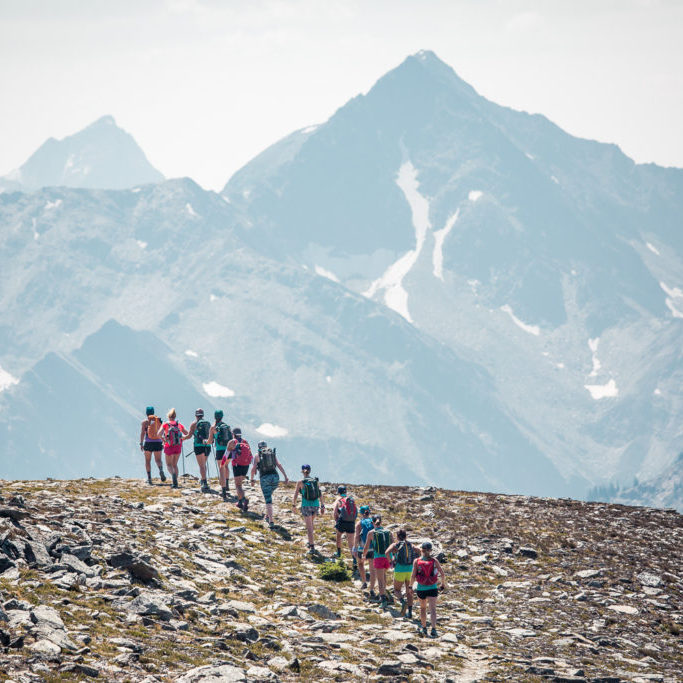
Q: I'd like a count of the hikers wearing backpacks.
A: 12